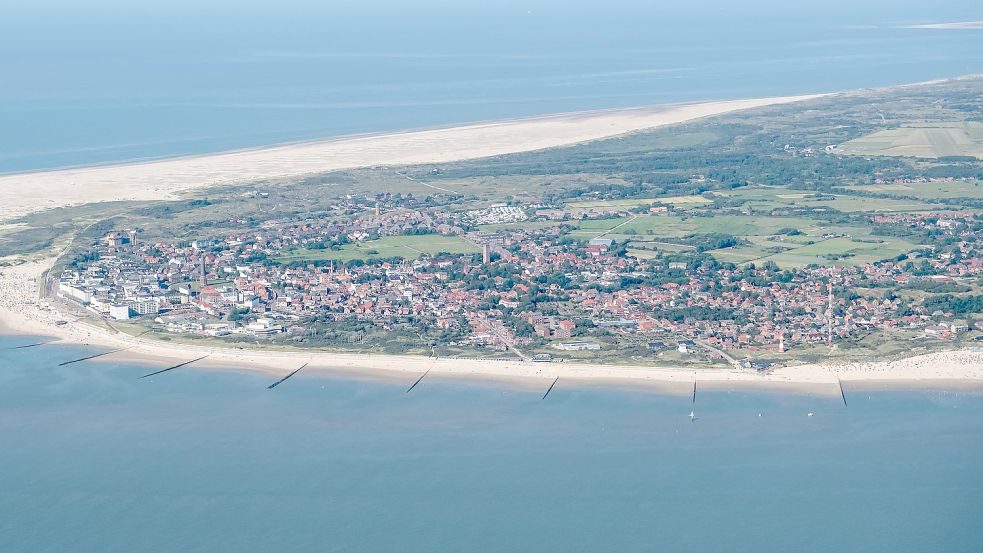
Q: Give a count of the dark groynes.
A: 8